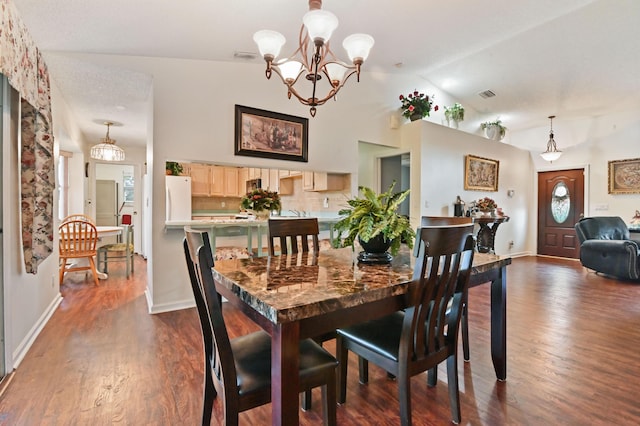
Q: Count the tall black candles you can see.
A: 0